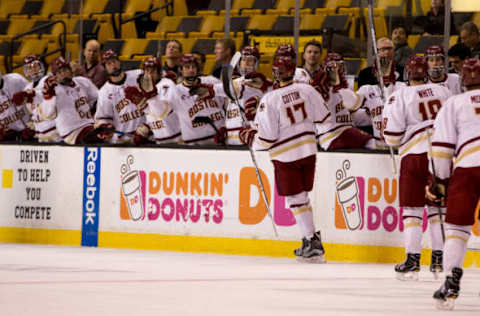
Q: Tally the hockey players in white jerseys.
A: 14